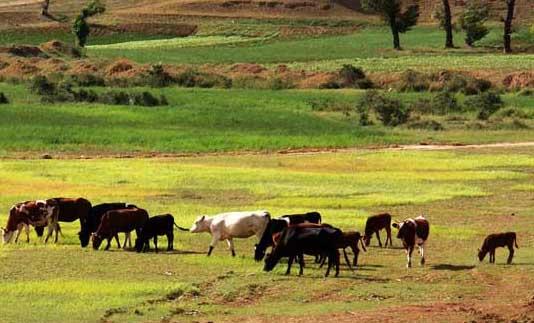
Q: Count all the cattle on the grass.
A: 13